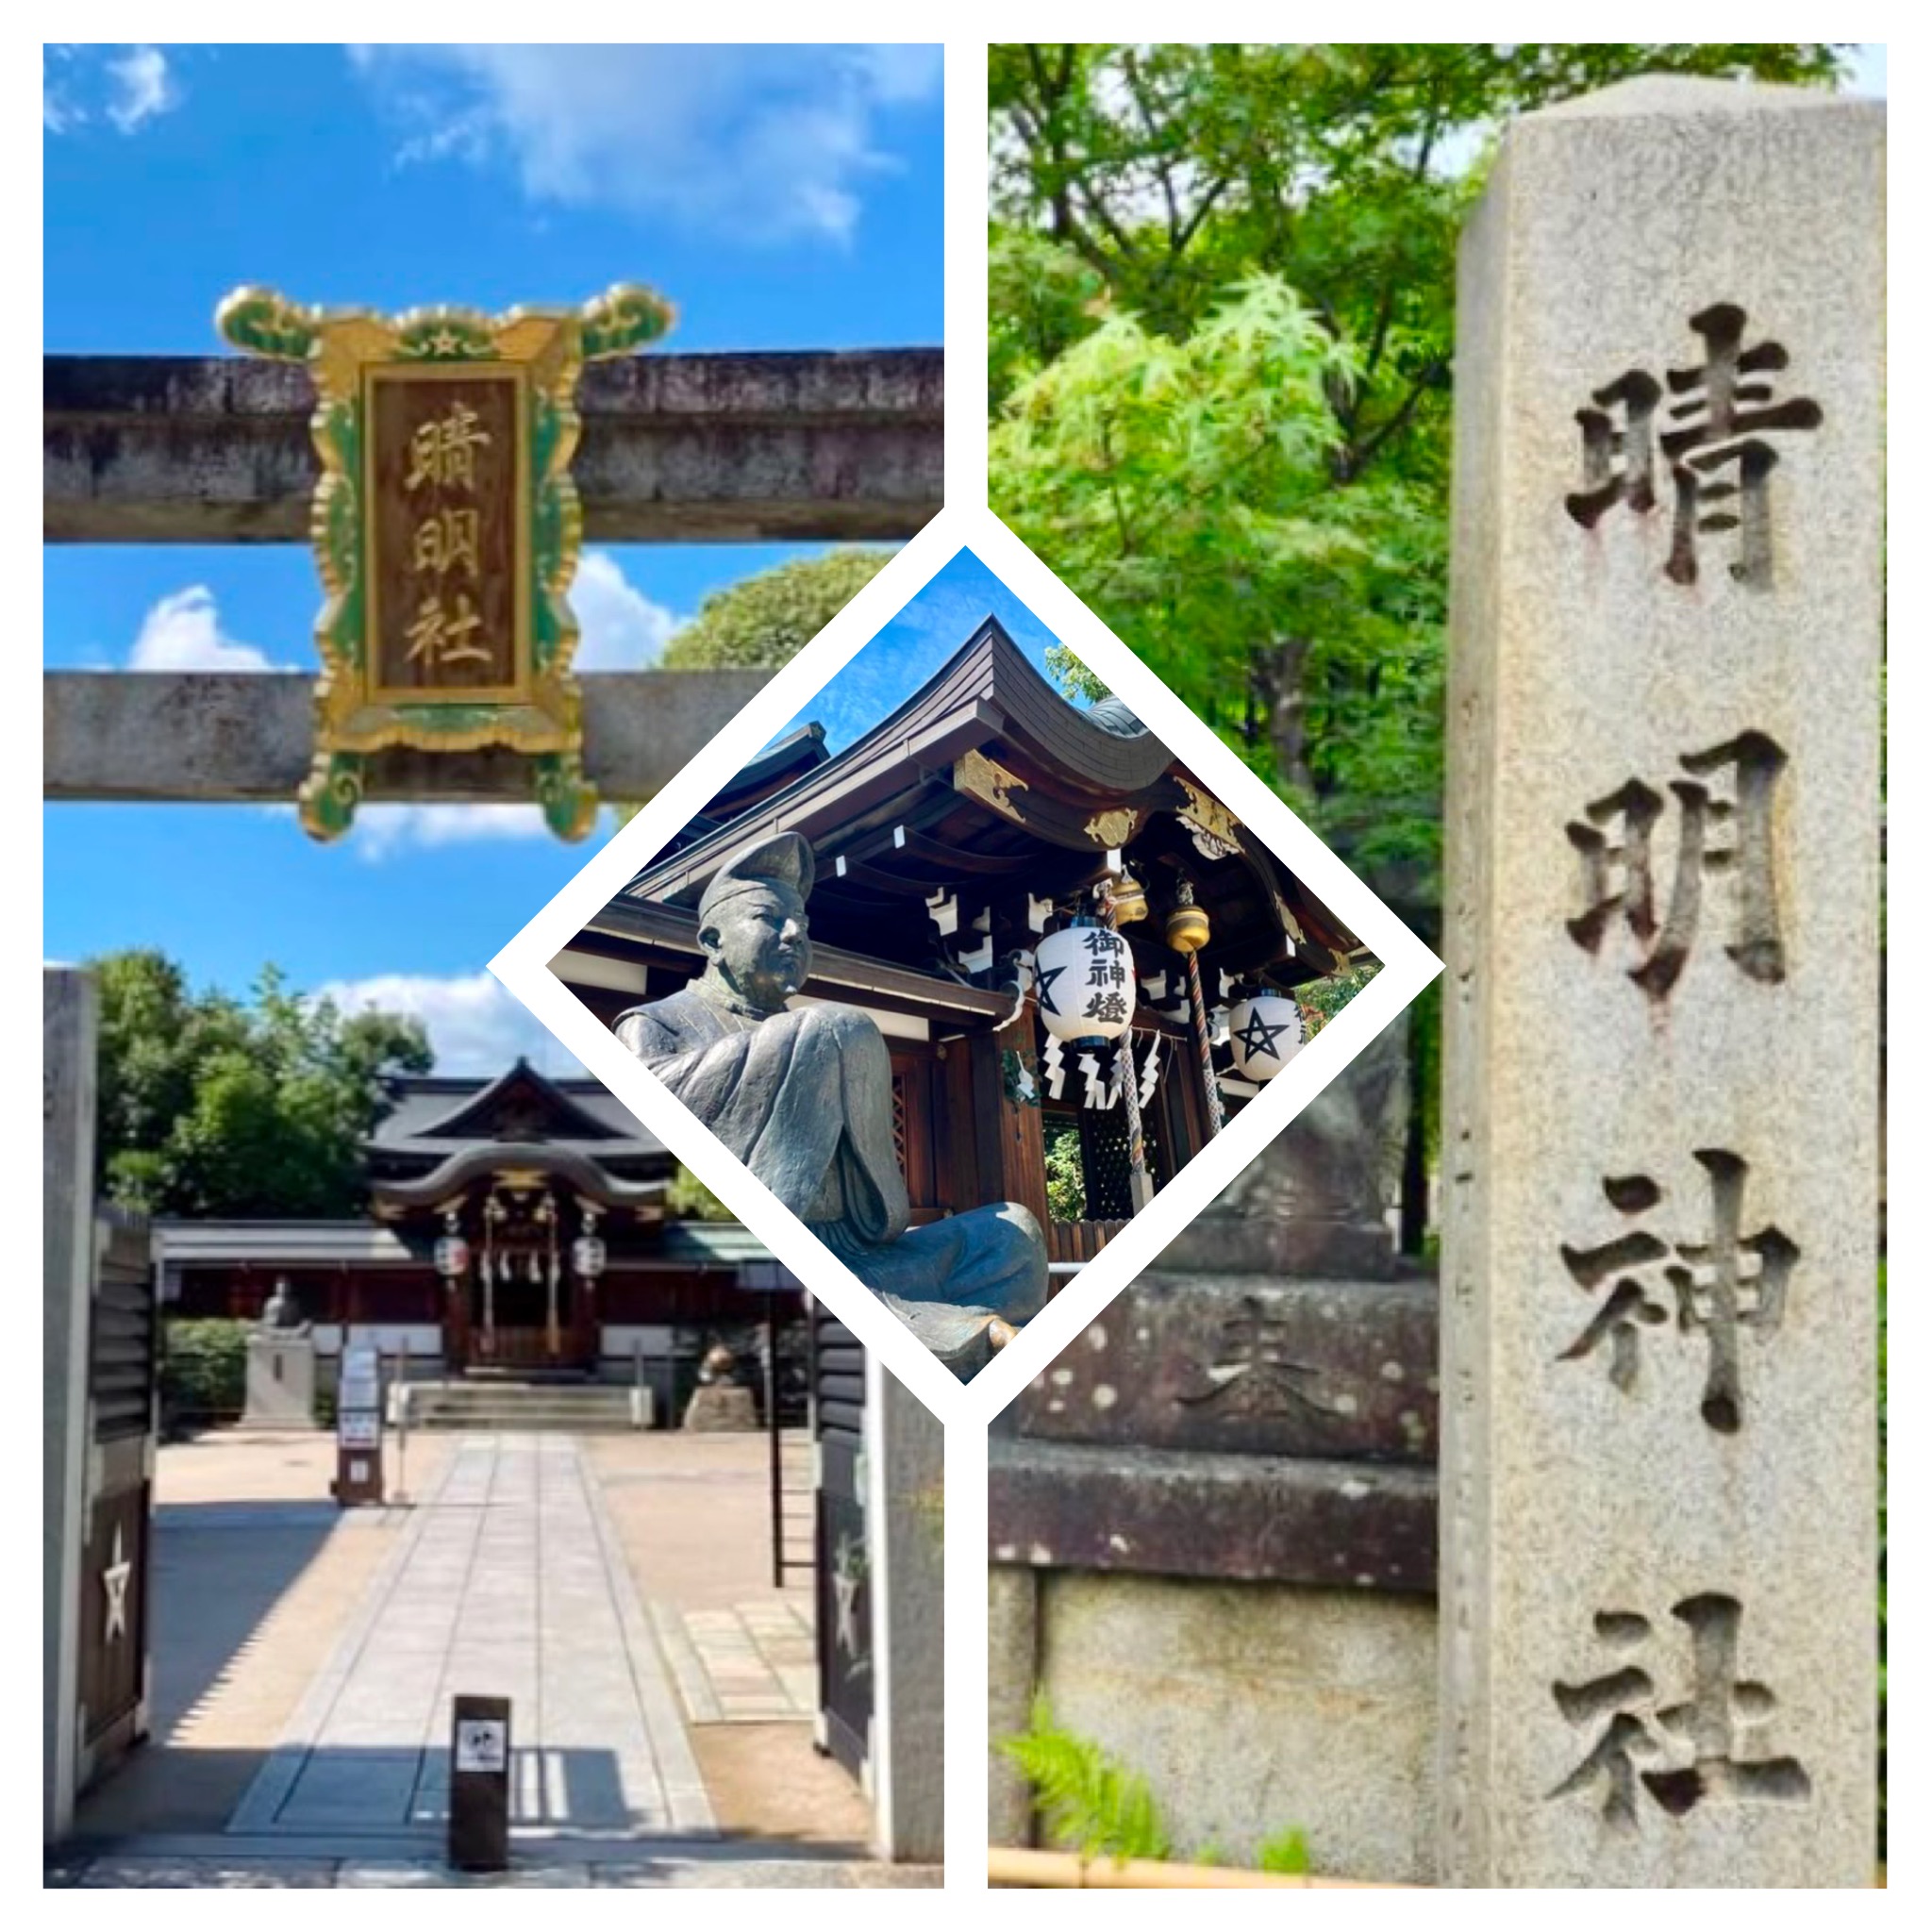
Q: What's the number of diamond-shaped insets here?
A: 1